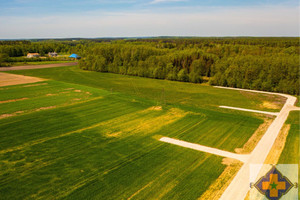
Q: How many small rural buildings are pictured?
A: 3